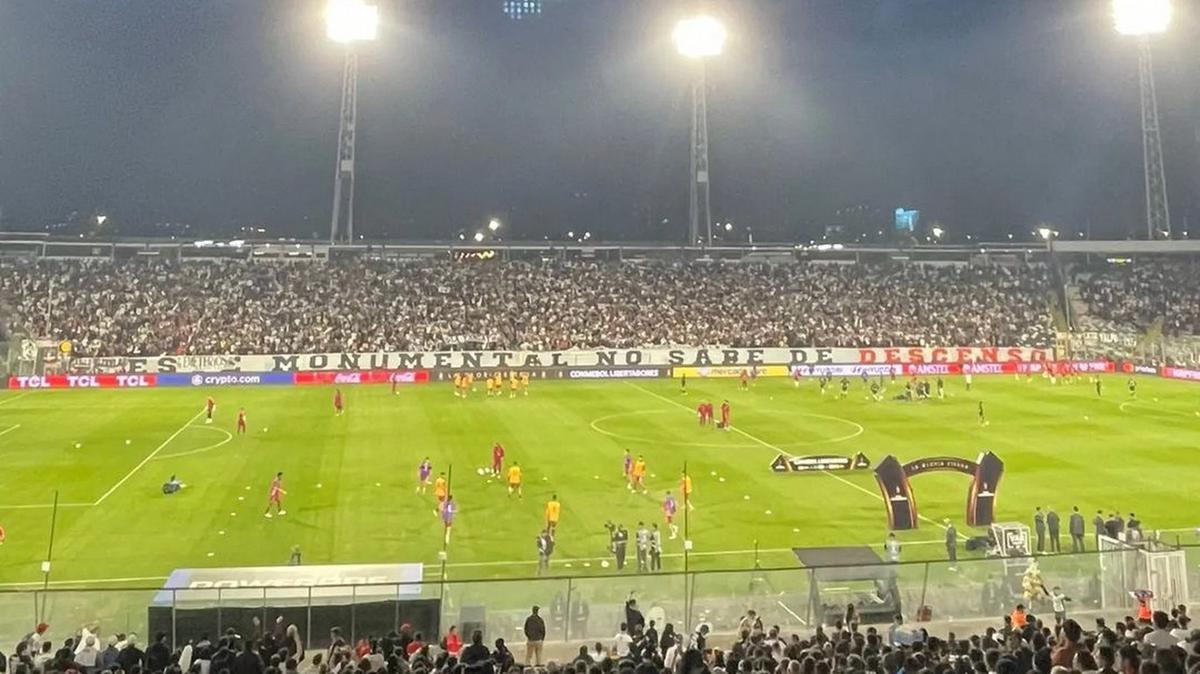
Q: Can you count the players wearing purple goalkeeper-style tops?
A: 4